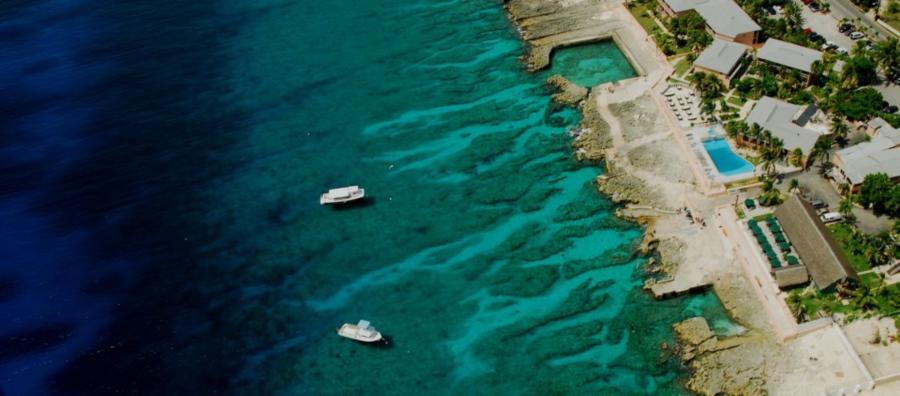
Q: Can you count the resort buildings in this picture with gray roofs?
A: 5